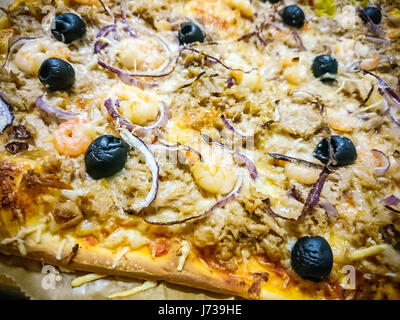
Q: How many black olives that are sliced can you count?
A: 0